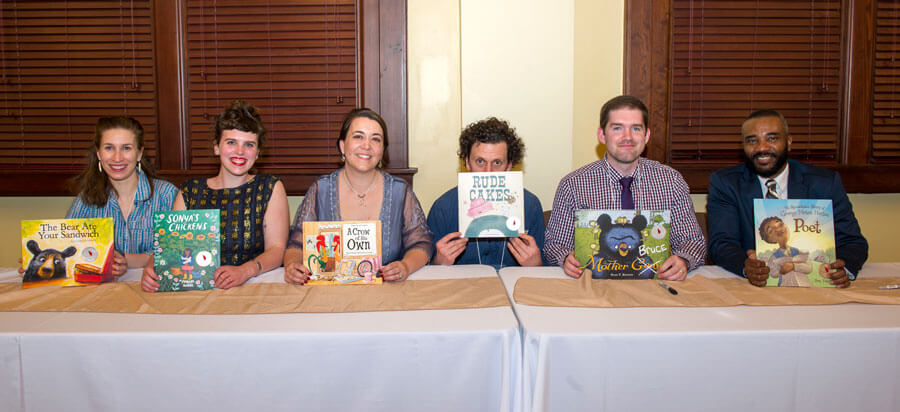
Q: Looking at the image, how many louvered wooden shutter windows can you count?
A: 4